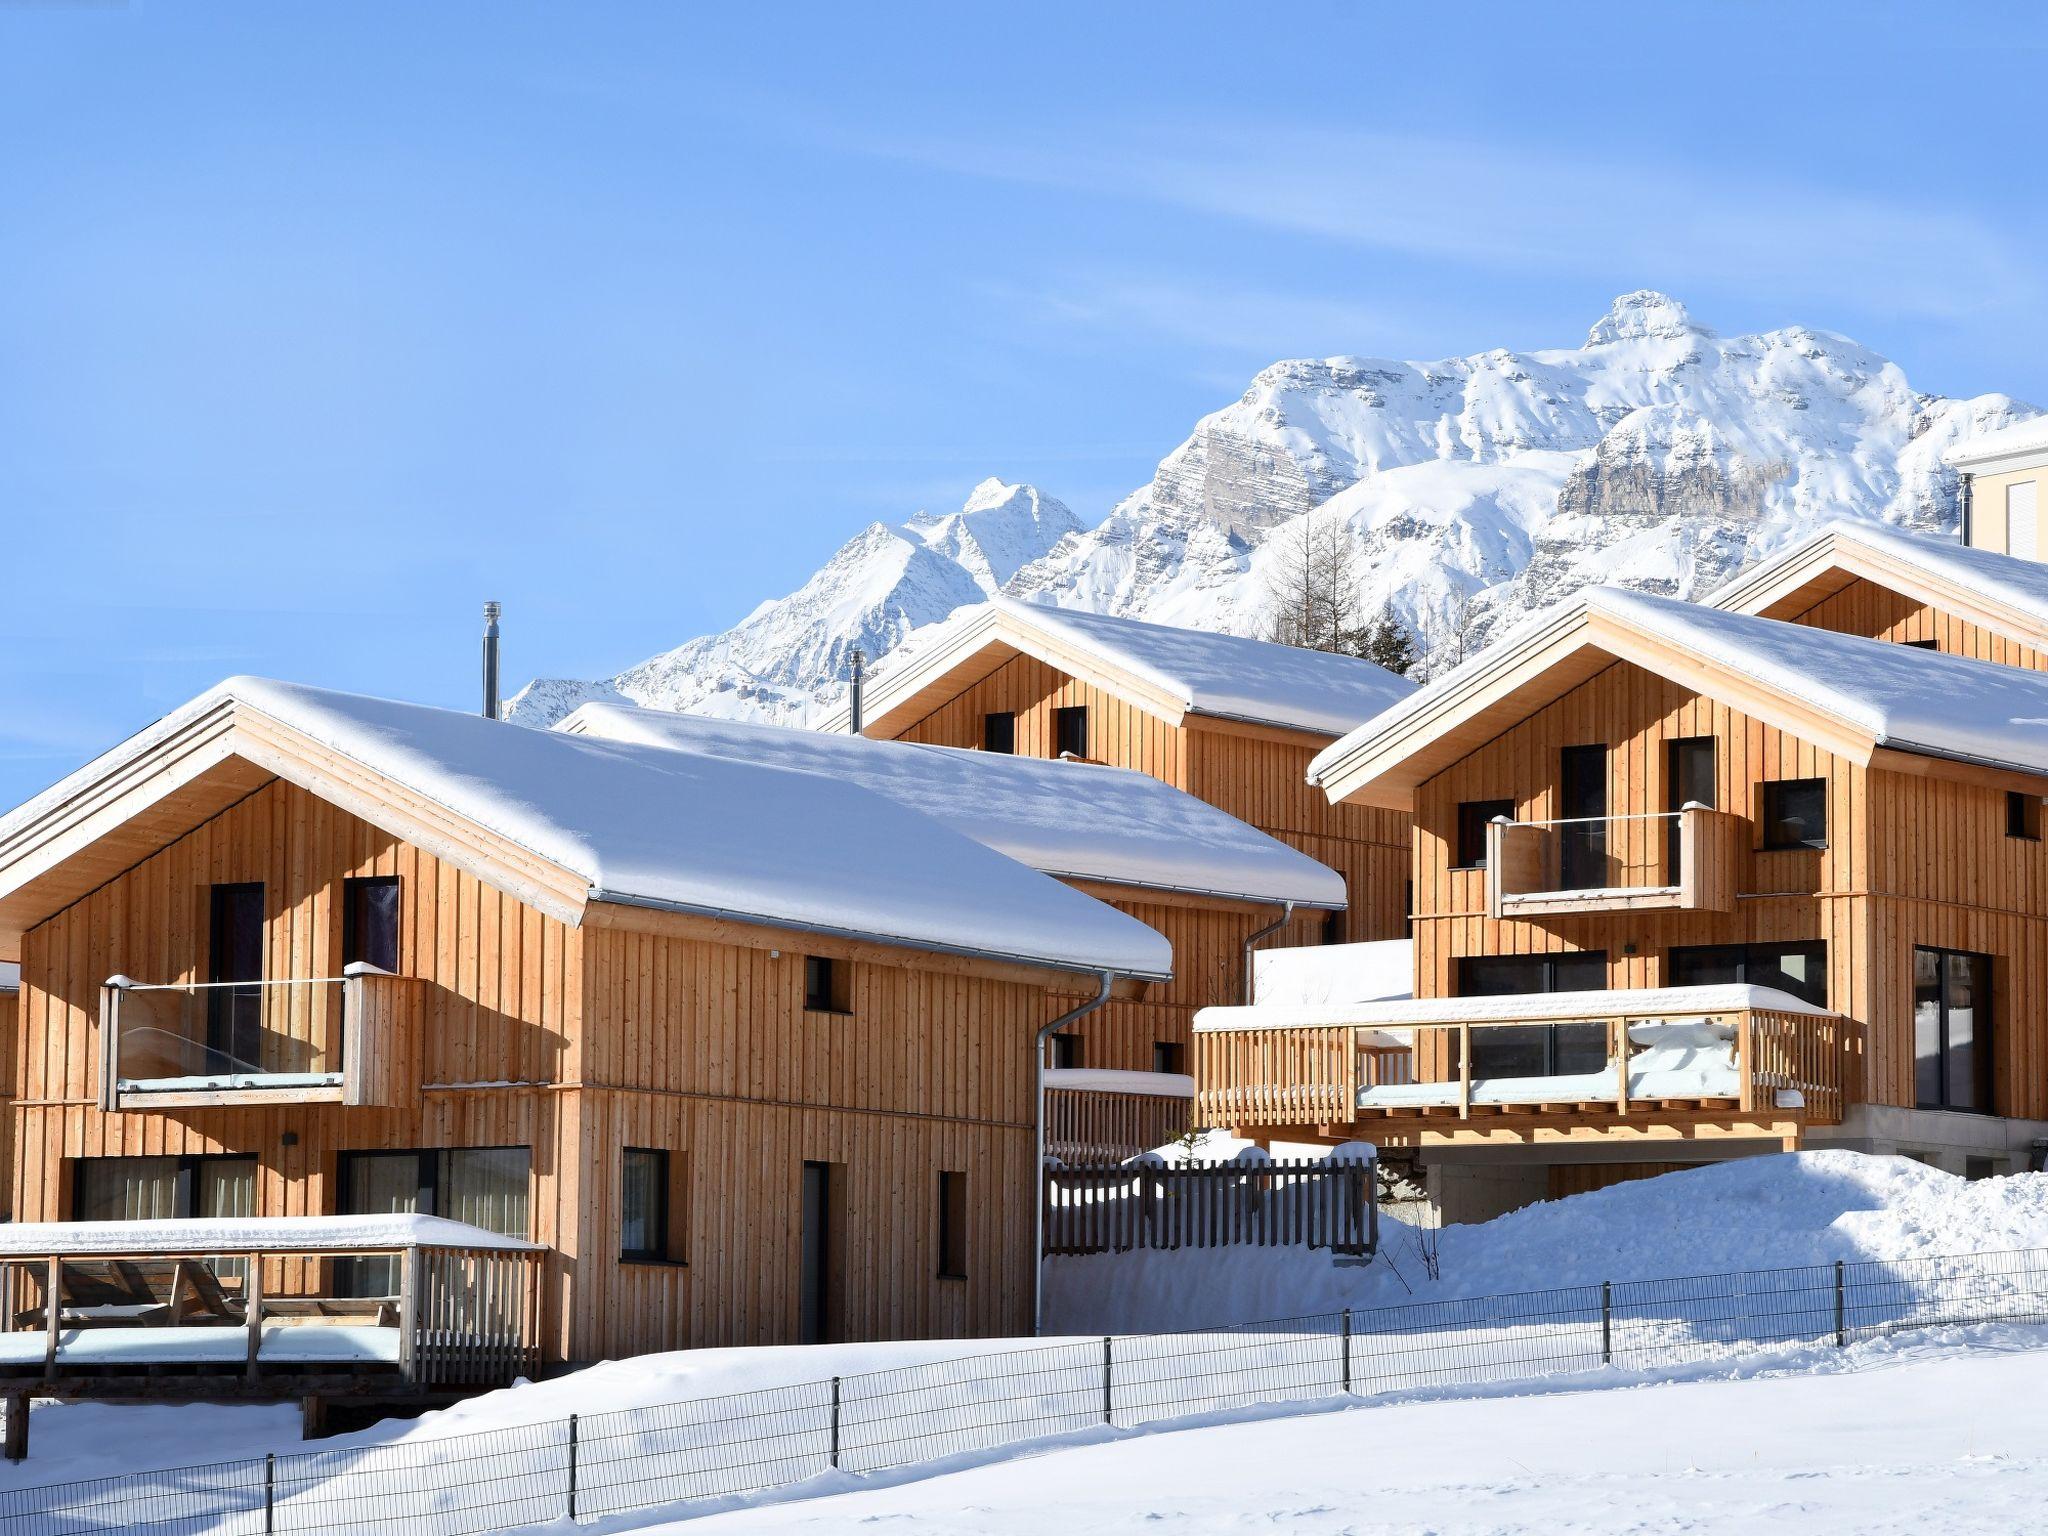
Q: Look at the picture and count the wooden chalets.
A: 5